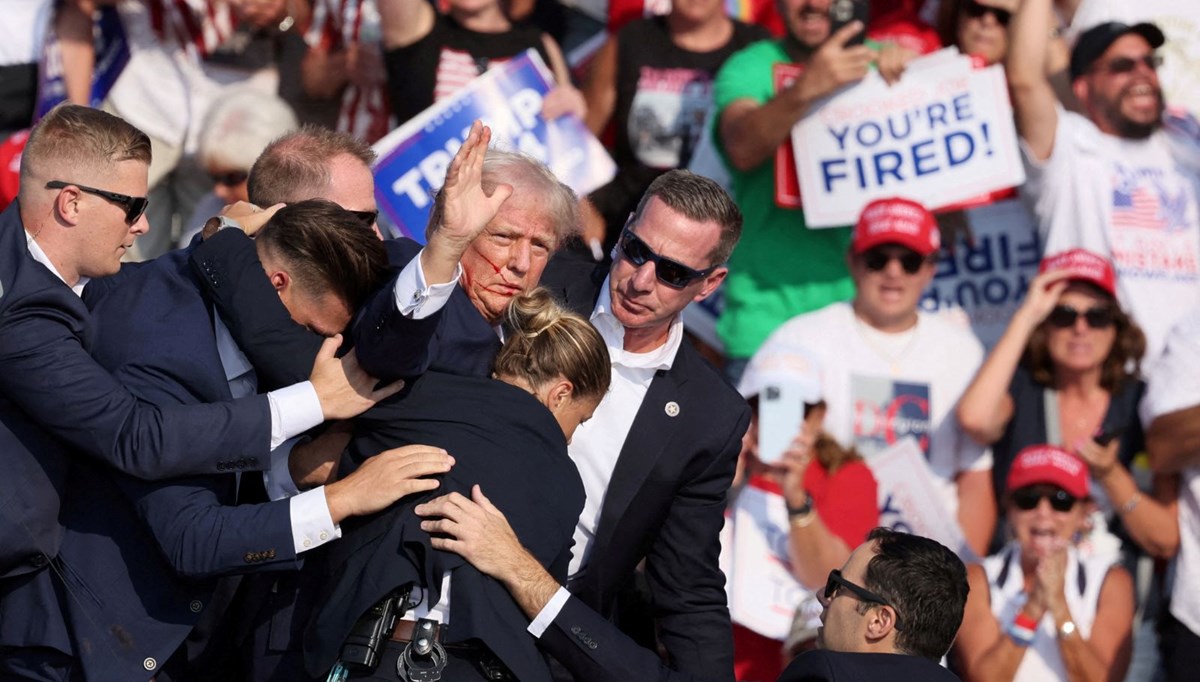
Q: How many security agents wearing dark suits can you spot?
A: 6